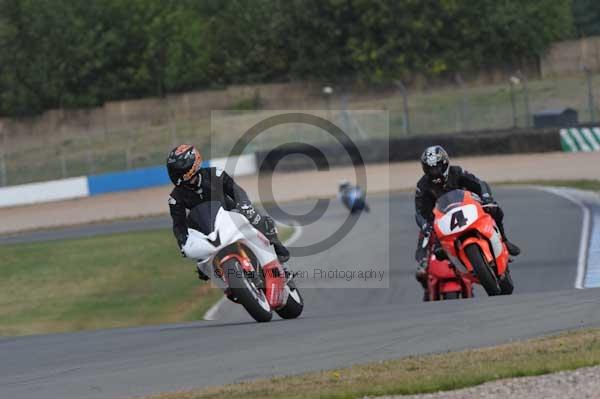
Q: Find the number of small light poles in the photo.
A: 2